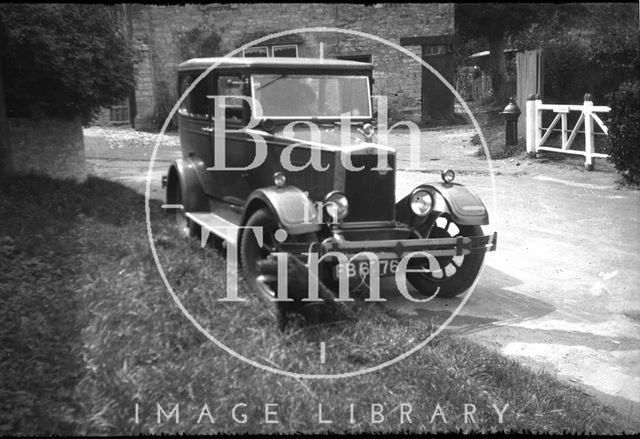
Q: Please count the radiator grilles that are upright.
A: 1